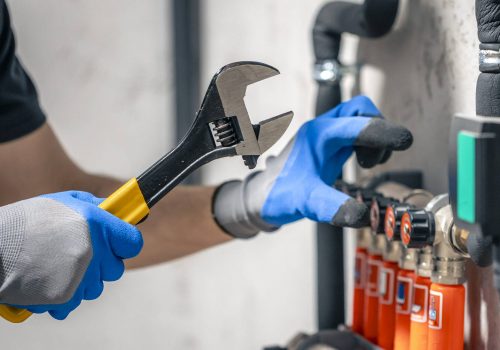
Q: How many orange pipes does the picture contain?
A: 6